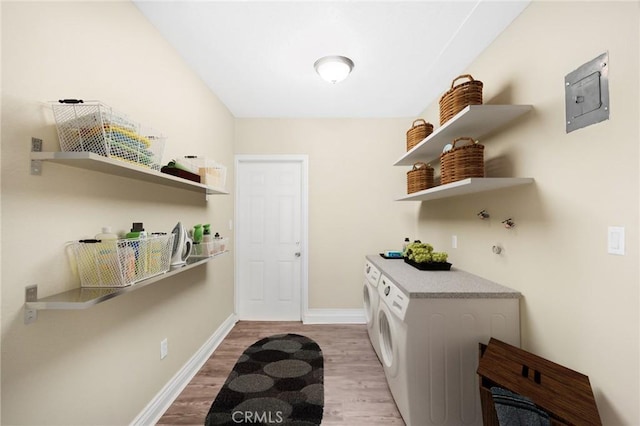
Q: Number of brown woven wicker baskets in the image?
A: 4